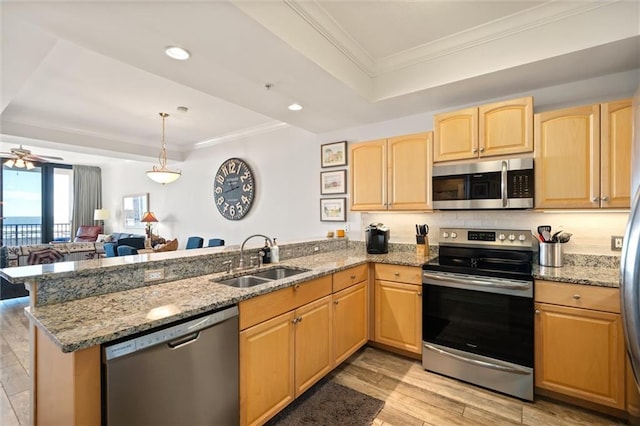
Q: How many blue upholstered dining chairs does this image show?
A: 4